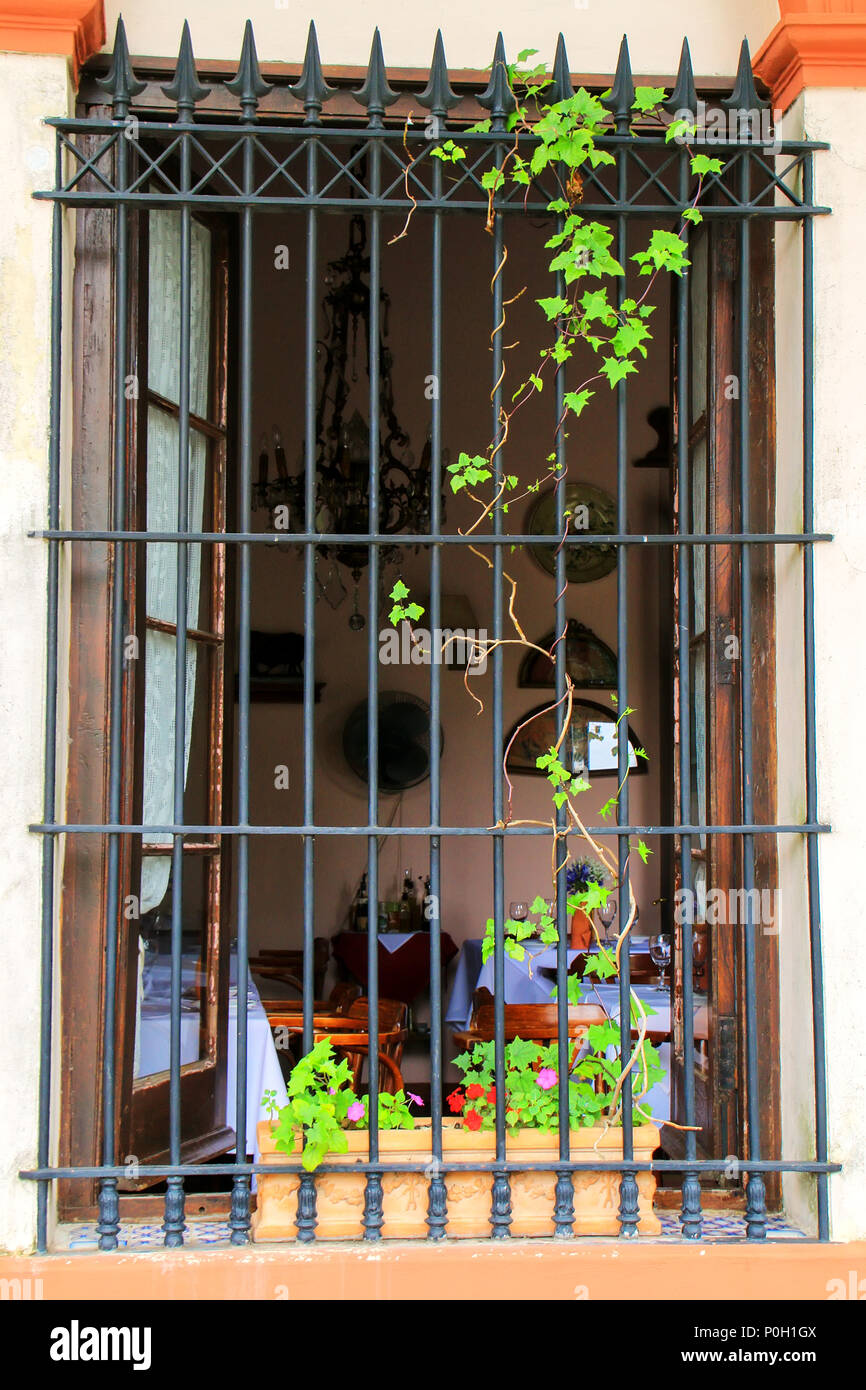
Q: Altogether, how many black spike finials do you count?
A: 11